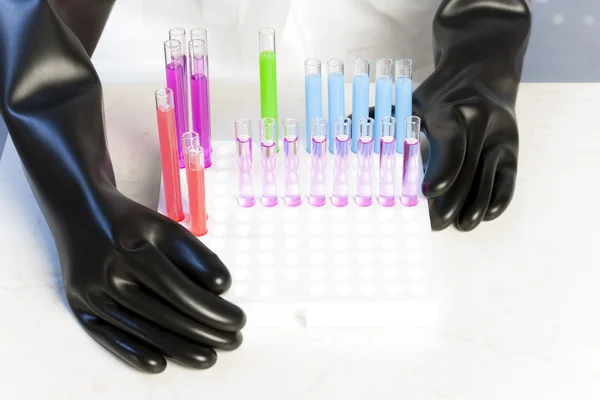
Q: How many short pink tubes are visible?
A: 8